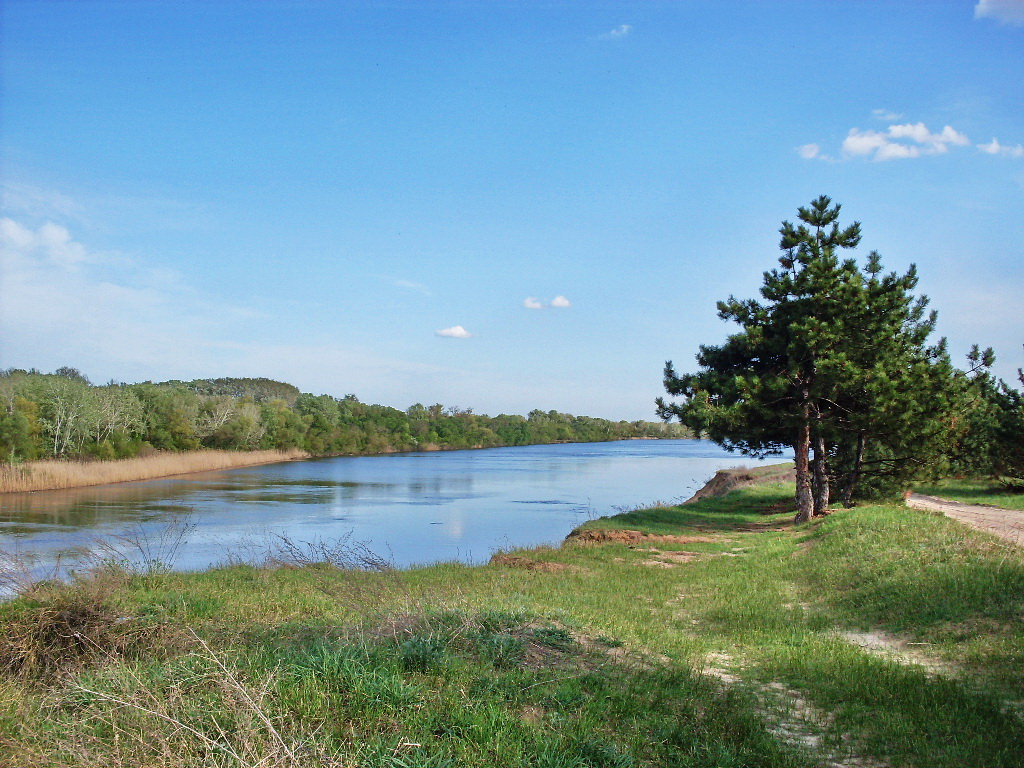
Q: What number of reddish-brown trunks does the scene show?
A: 3